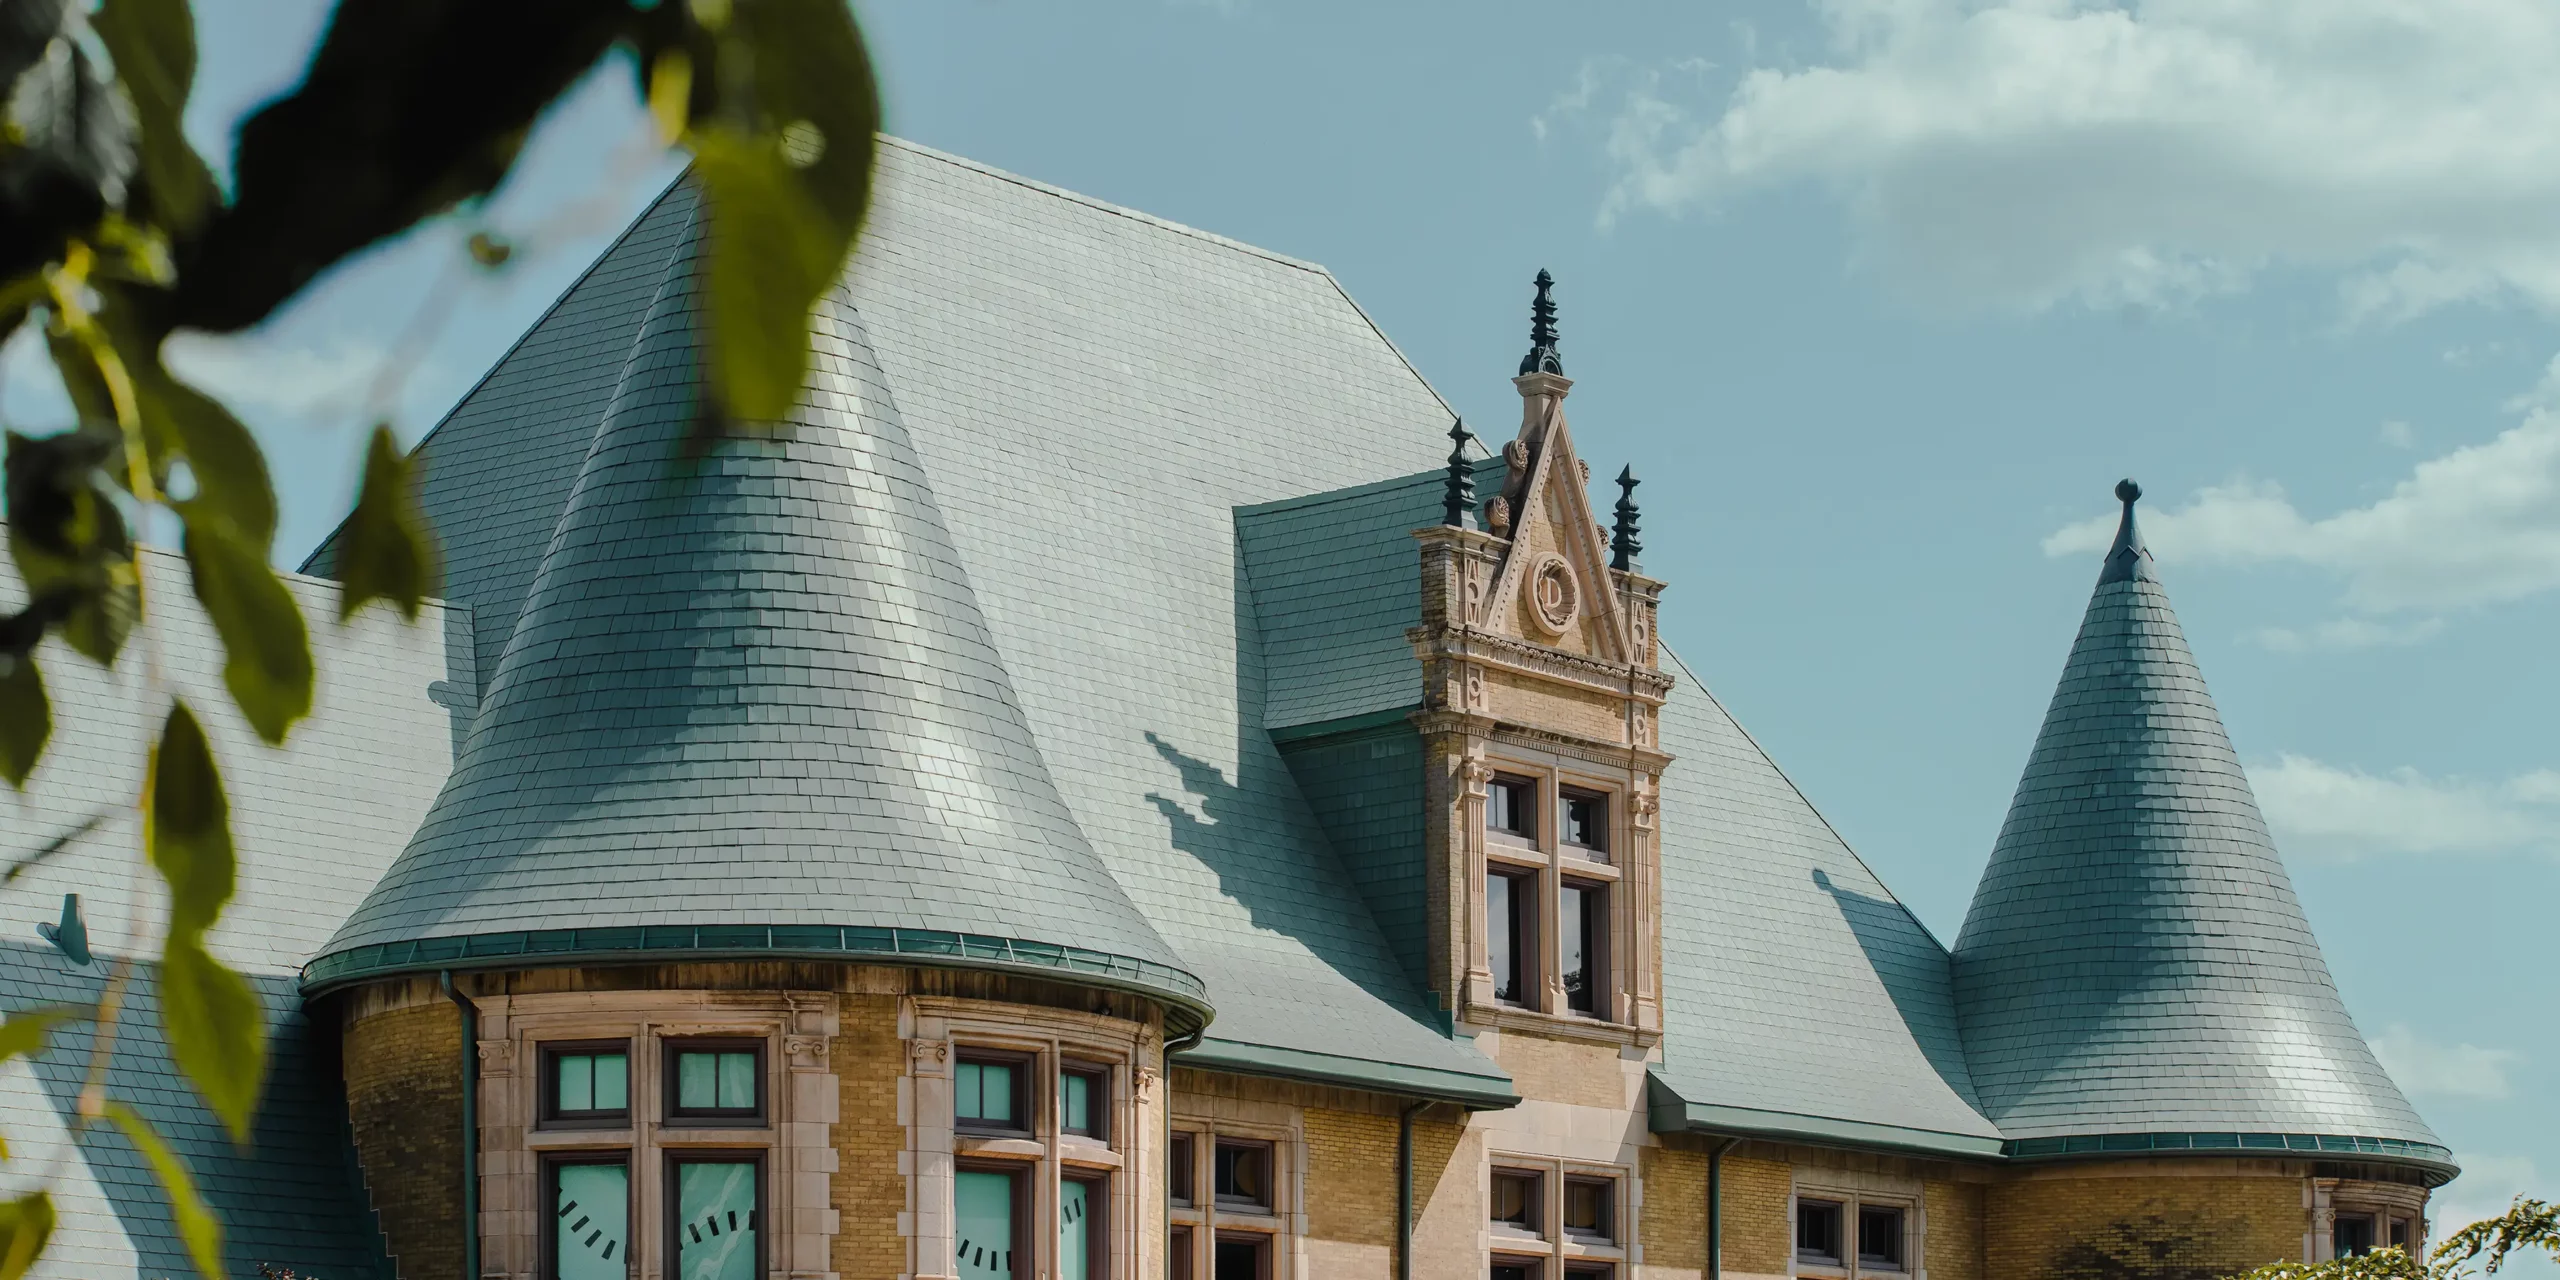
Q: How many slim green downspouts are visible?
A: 4